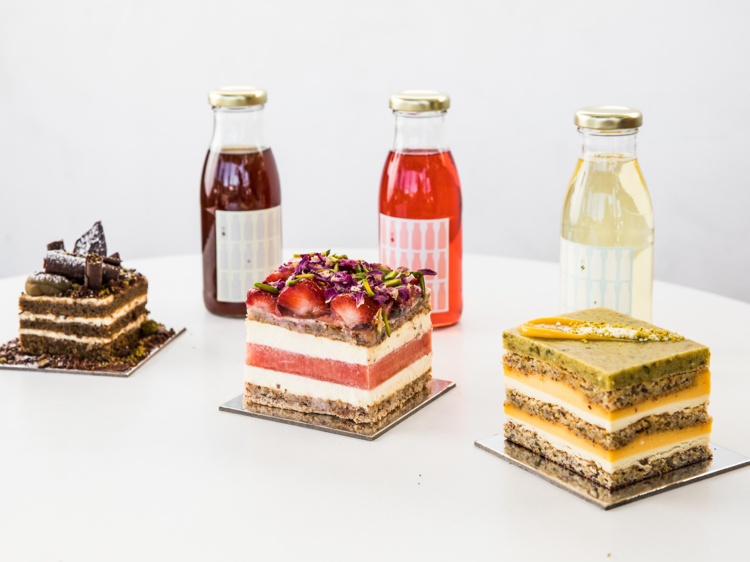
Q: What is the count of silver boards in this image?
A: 3